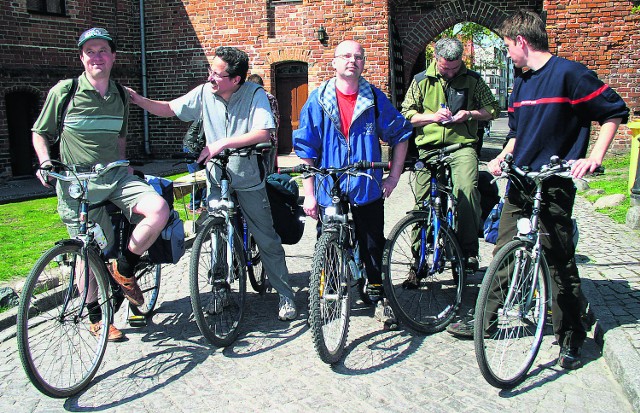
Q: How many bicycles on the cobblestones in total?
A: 5